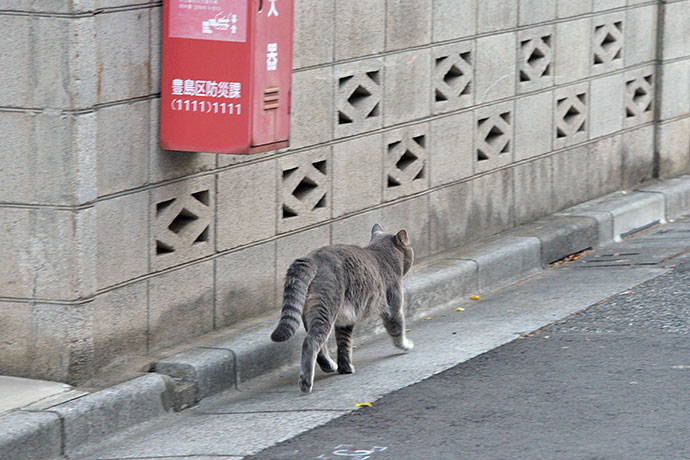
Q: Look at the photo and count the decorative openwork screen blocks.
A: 10